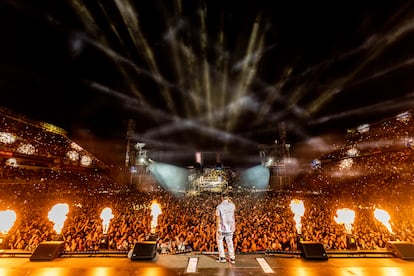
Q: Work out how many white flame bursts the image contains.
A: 7